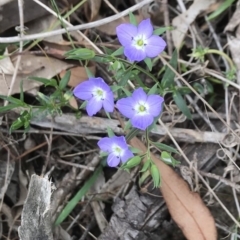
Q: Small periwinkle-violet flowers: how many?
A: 4